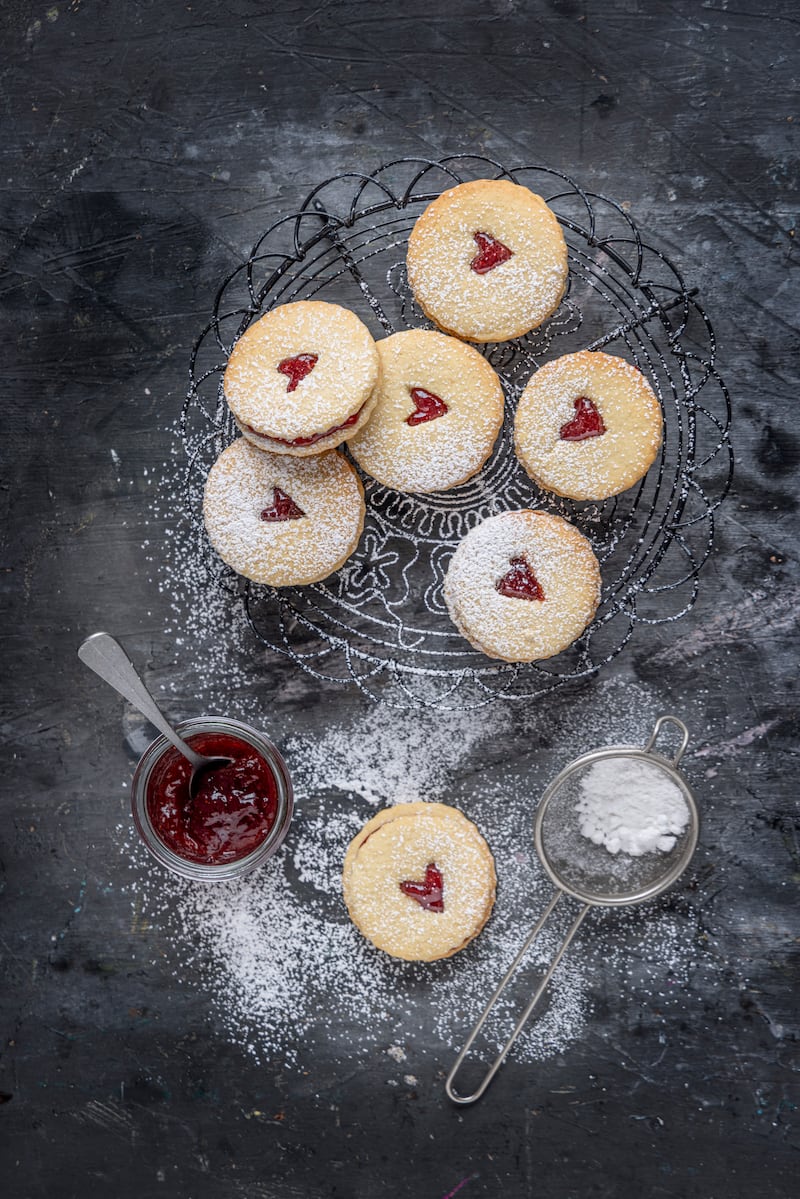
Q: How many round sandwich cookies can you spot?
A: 7